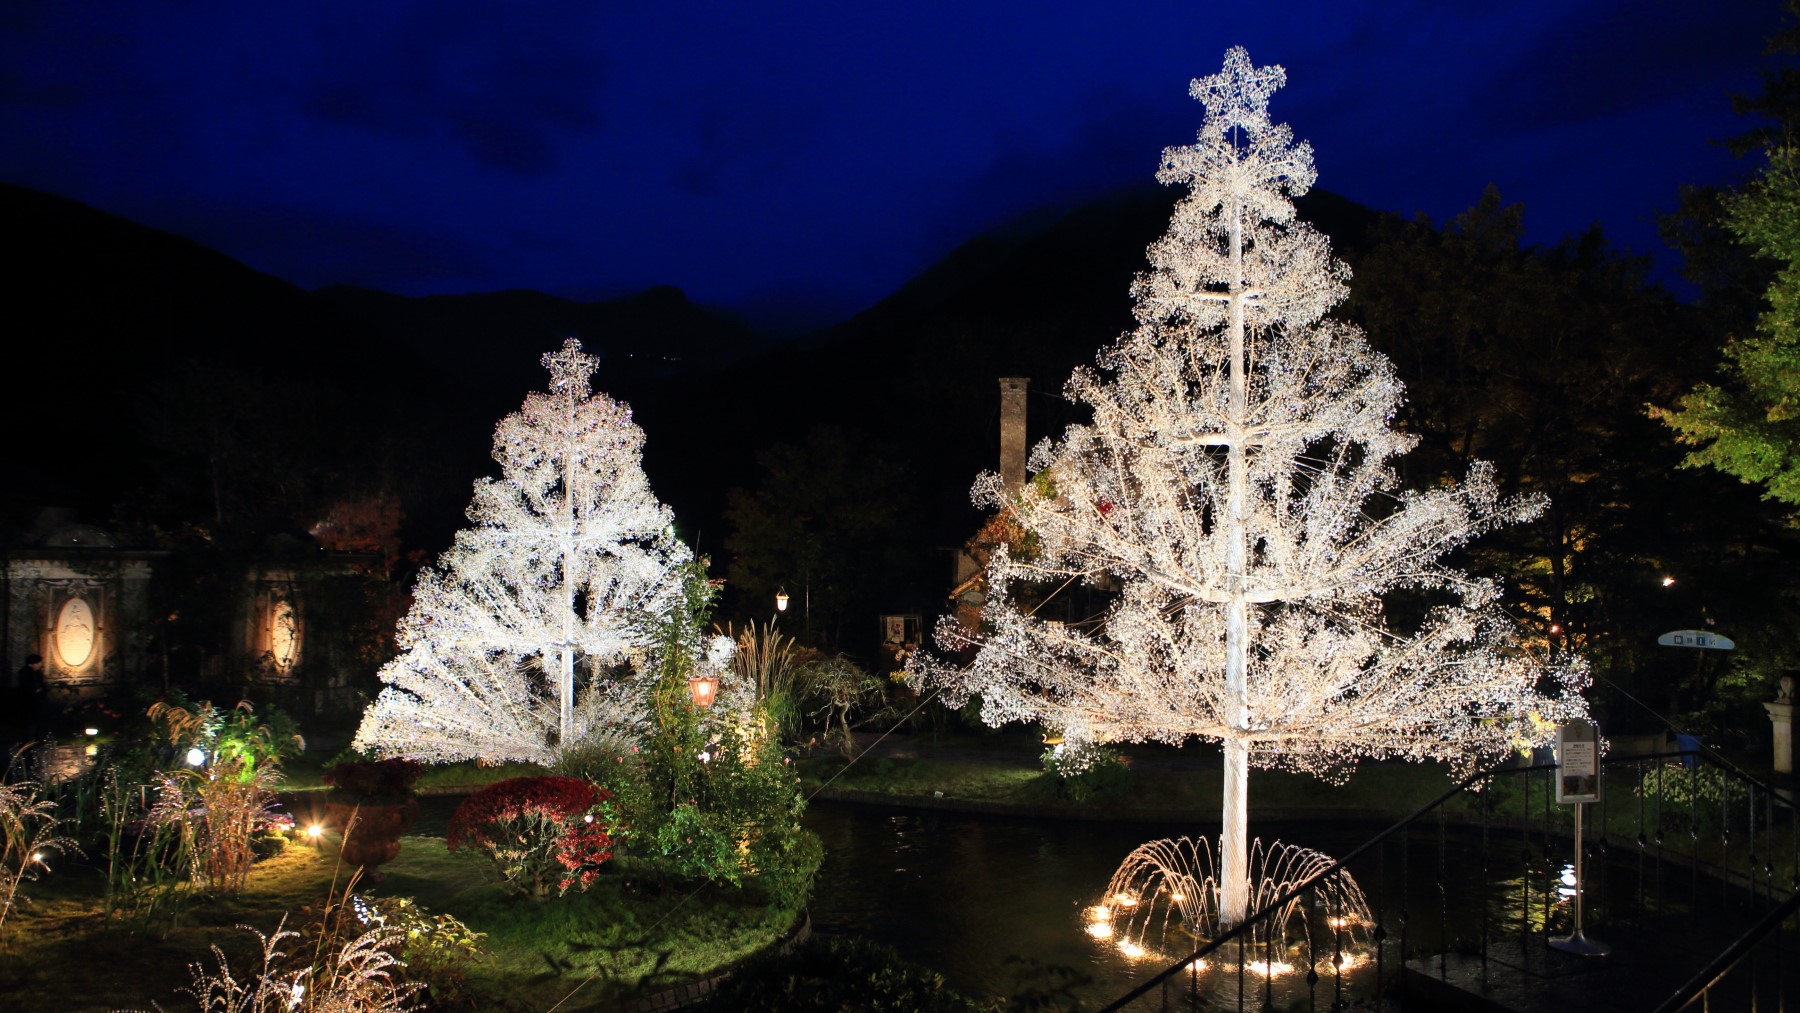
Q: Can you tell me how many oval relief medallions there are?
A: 2